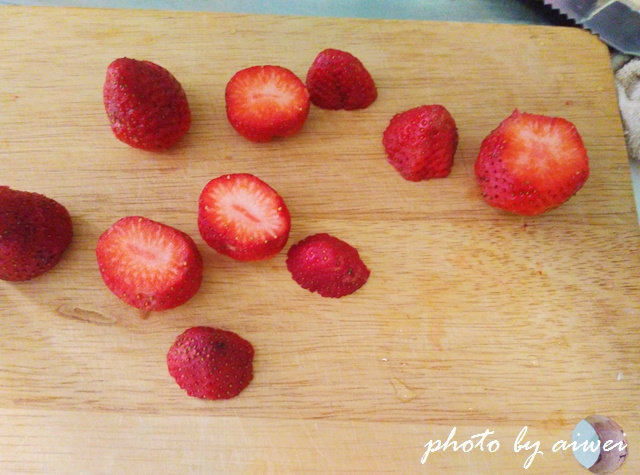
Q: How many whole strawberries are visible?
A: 2